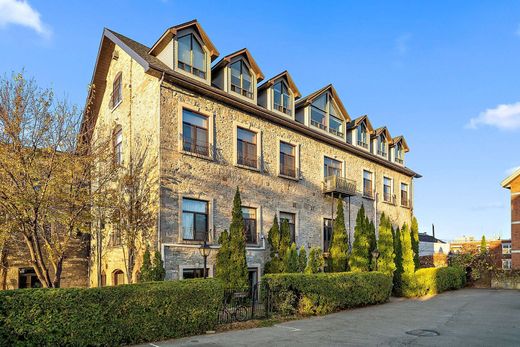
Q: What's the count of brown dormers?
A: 7